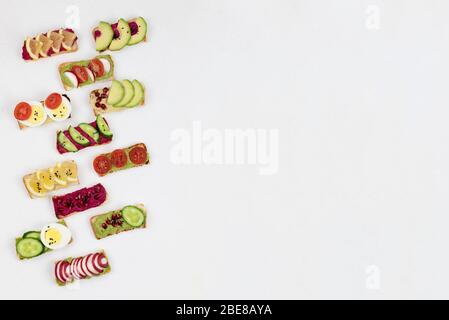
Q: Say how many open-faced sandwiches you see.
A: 12